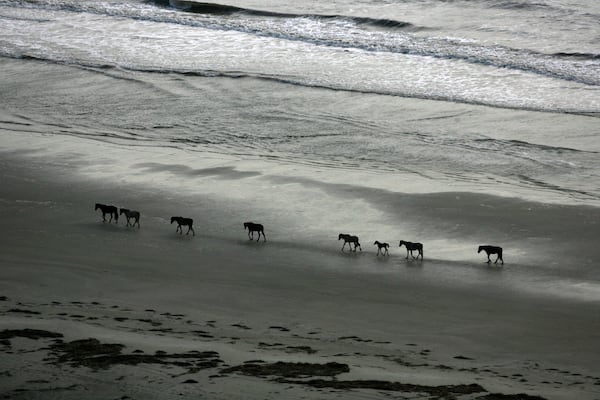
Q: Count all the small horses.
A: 1